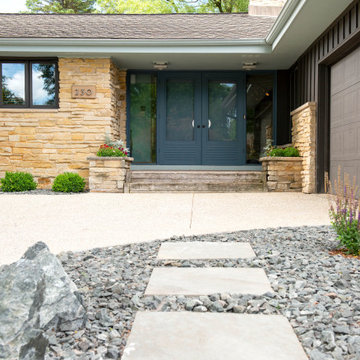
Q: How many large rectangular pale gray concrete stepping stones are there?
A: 3